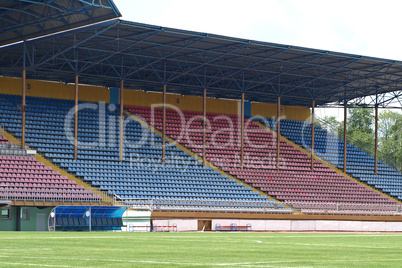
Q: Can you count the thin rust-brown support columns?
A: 10